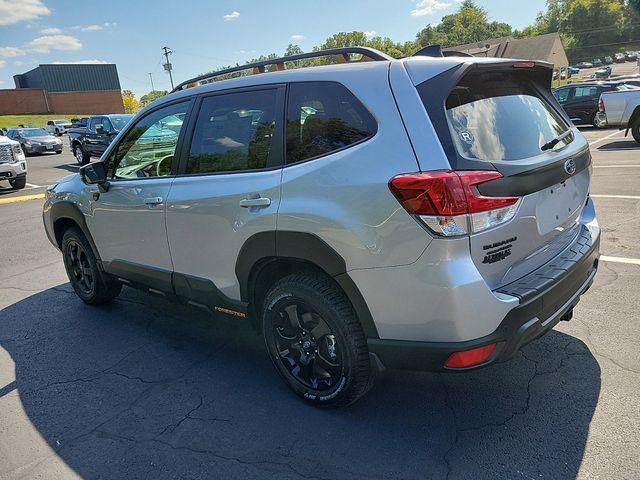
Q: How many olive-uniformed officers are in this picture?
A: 0